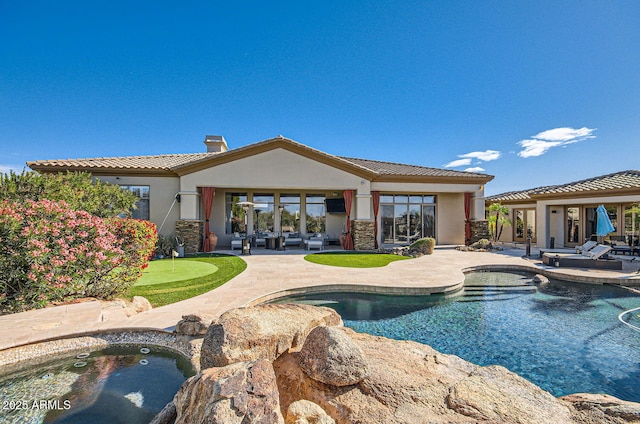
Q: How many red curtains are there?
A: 4